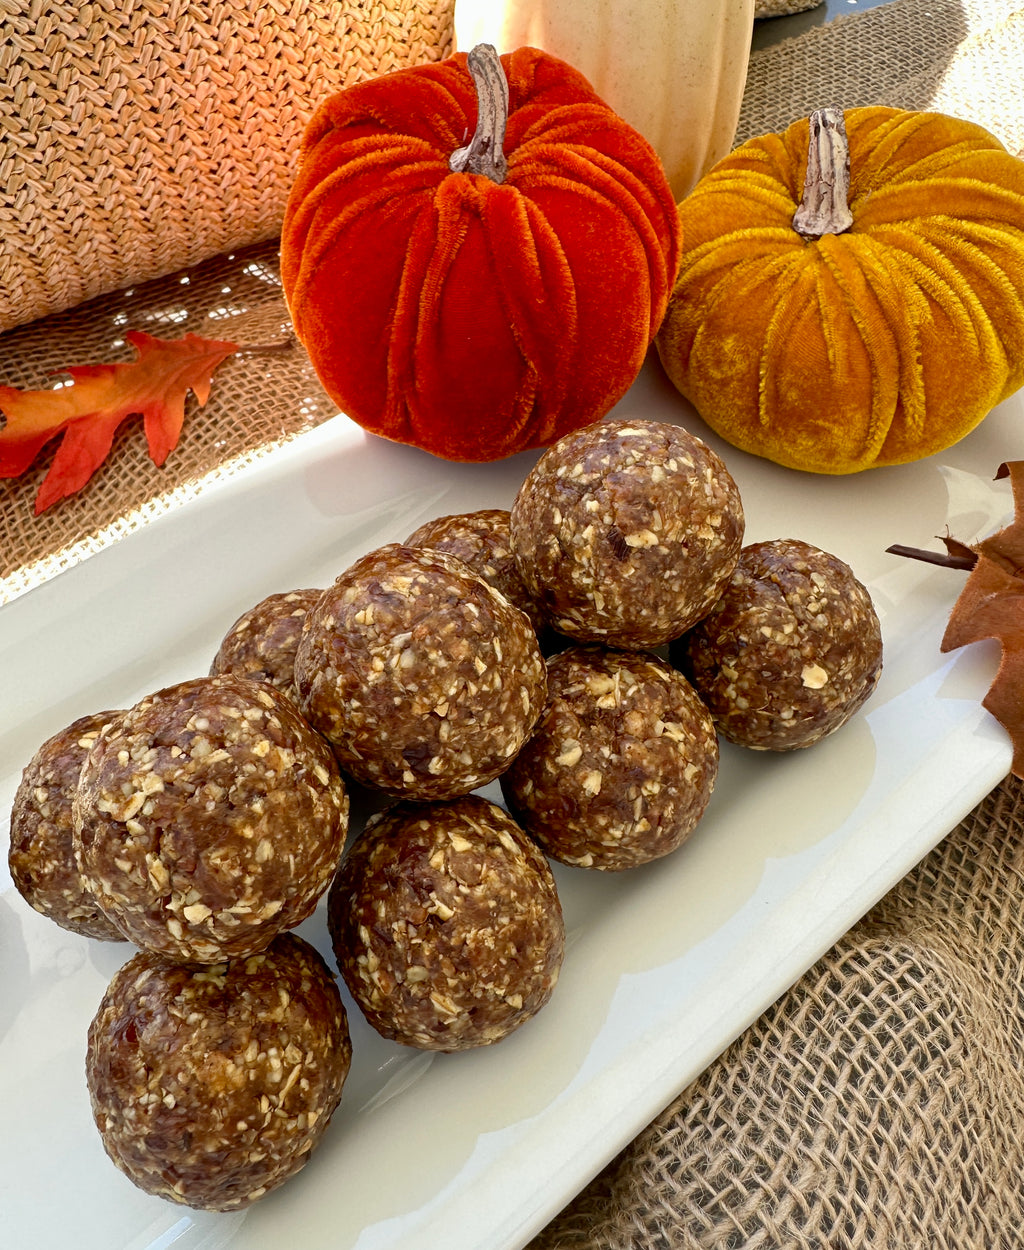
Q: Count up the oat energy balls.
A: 10